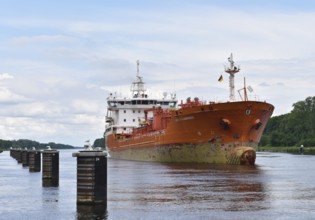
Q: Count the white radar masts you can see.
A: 2